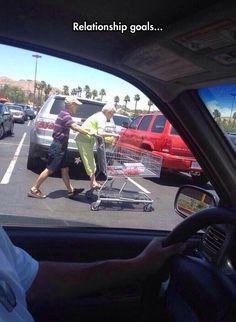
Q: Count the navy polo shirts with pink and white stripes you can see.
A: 1